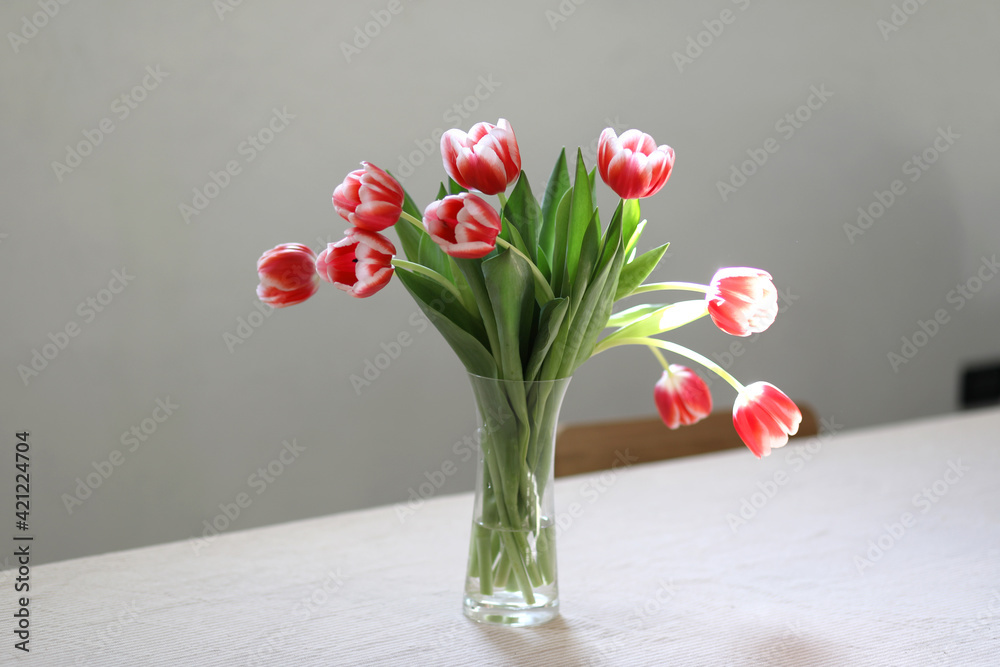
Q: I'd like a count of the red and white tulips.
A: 9